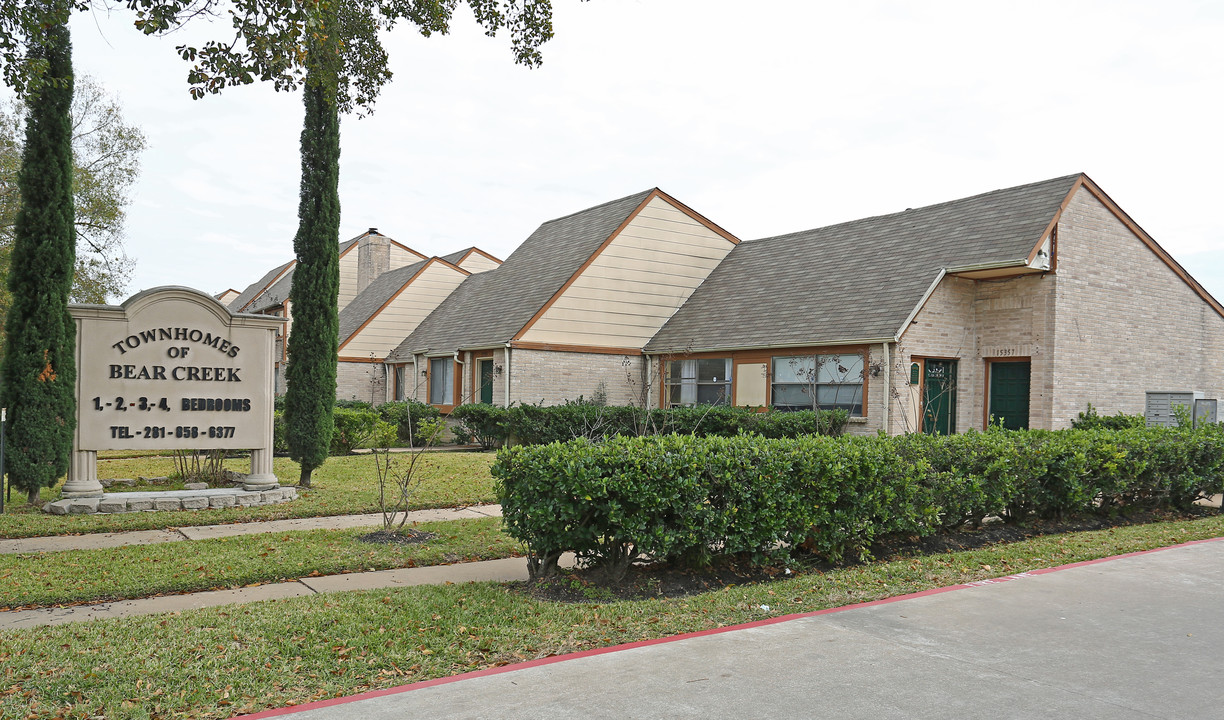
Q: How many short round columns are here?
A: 2